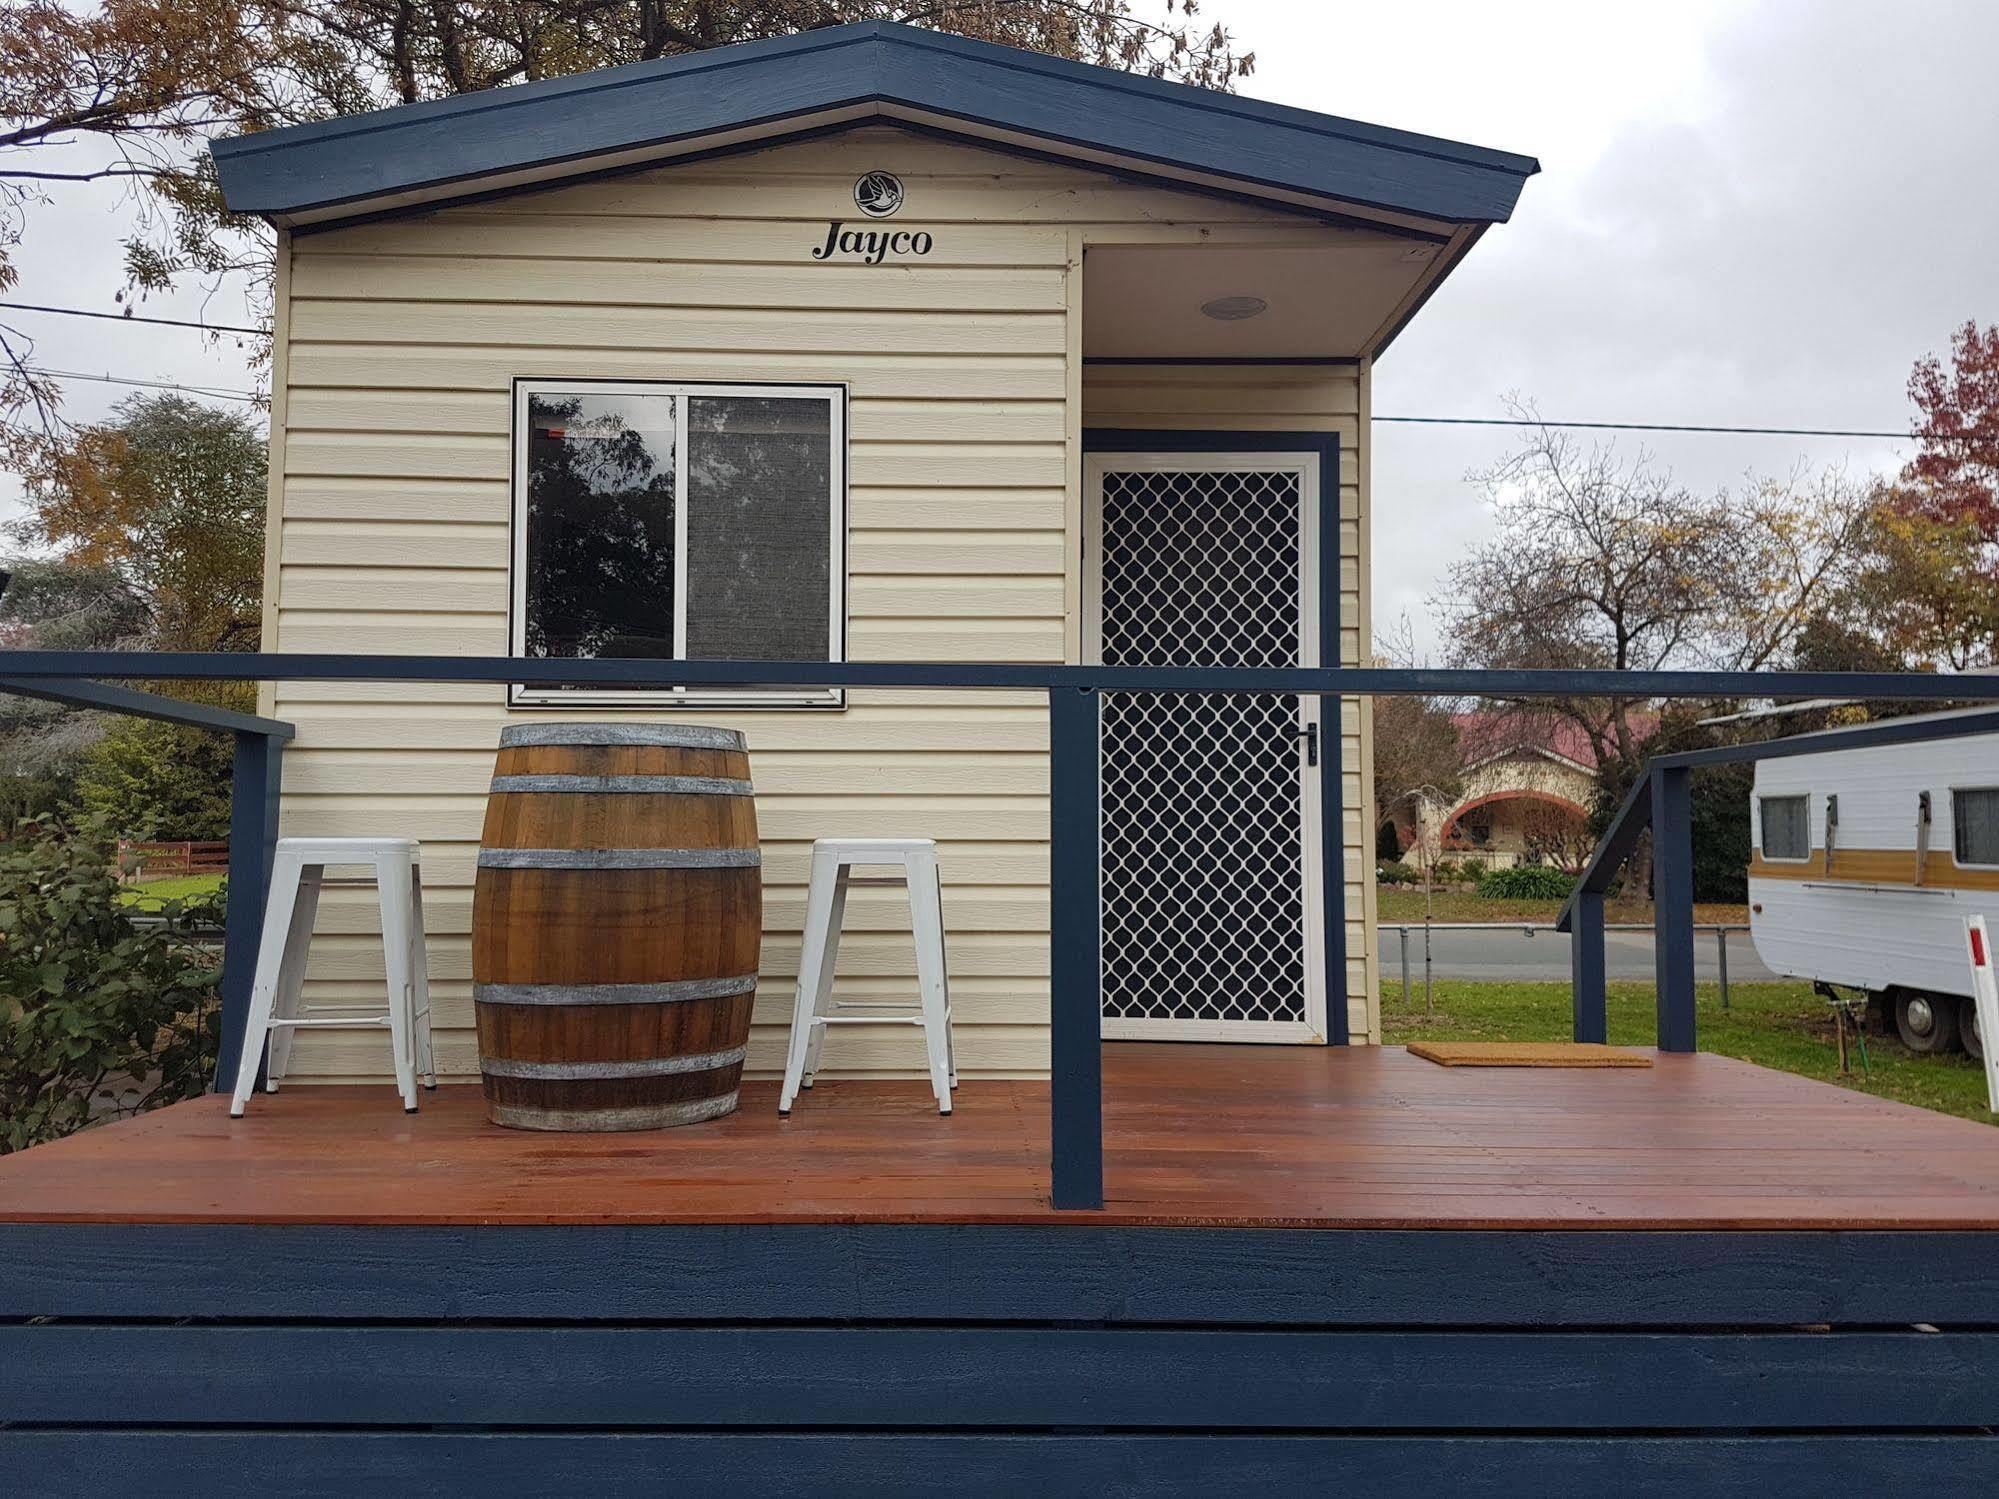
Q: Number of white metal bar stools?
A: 2